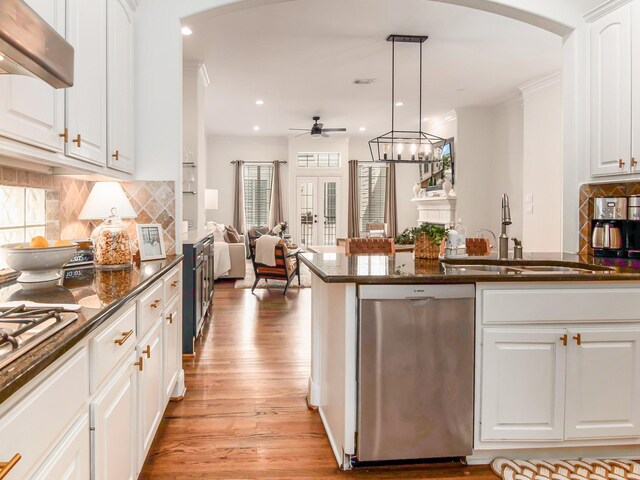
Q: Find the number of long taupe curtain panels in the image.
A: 4